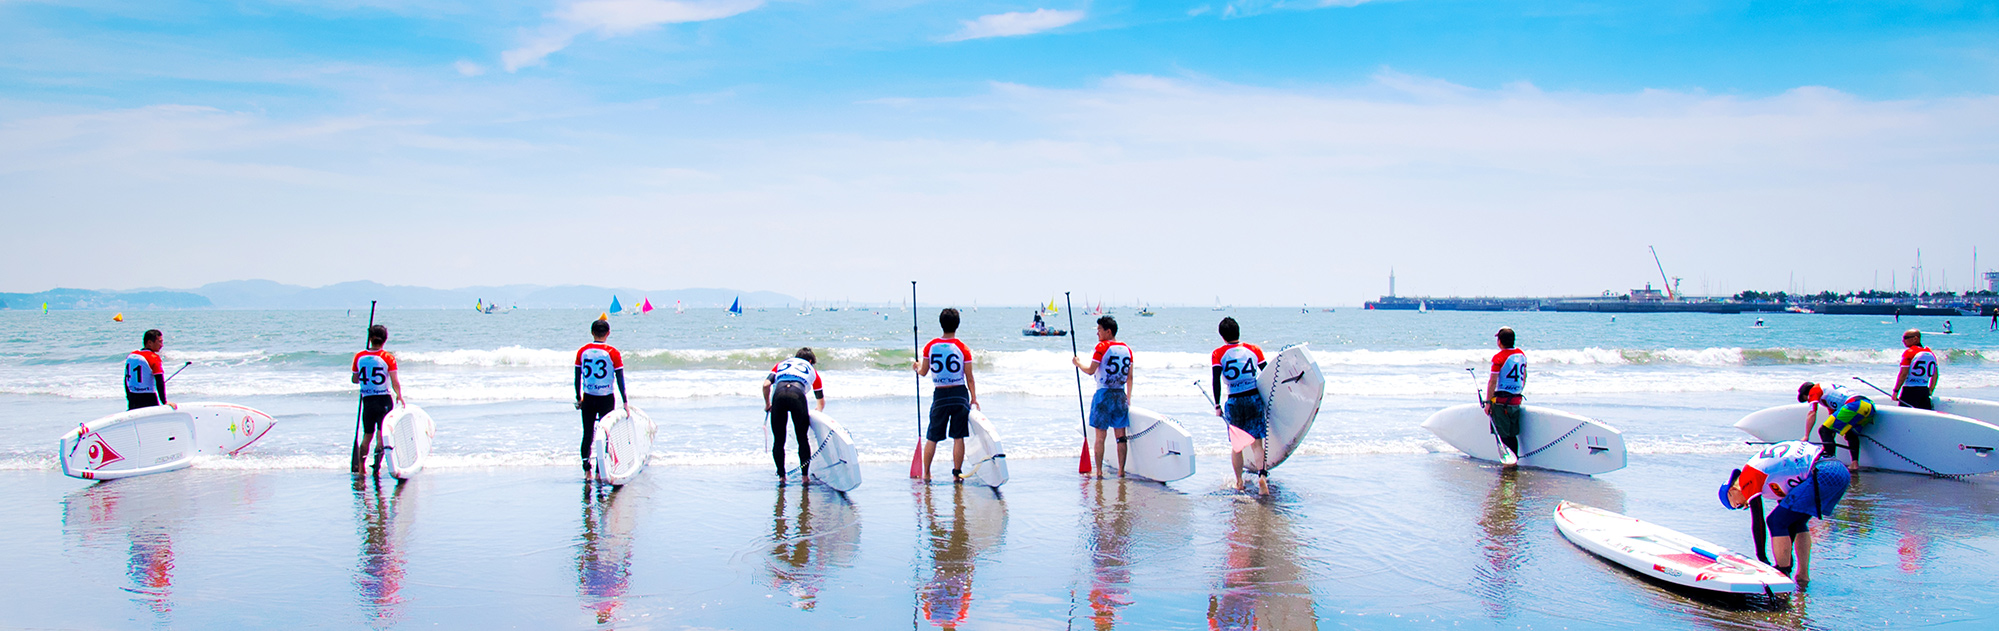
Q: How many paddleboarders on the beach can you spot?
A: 11